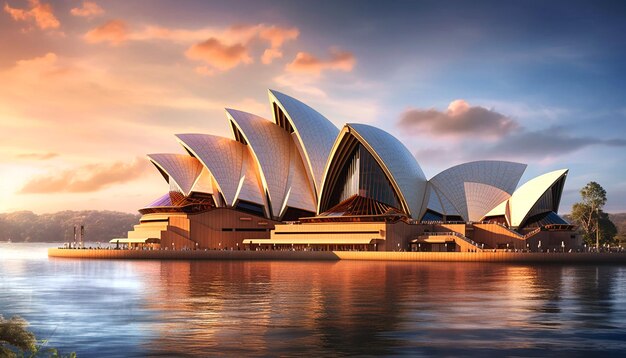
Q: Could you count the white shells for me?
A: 7